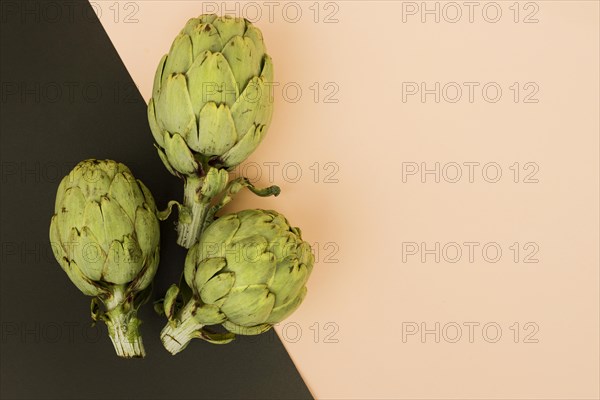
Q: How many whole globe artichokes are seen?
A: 3